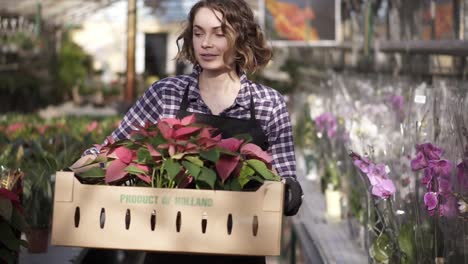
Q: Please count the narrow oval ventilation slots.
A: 8